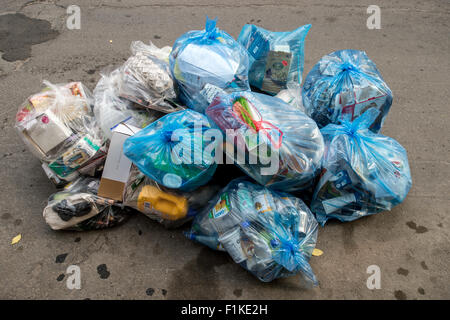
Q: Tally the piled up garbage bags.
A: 12